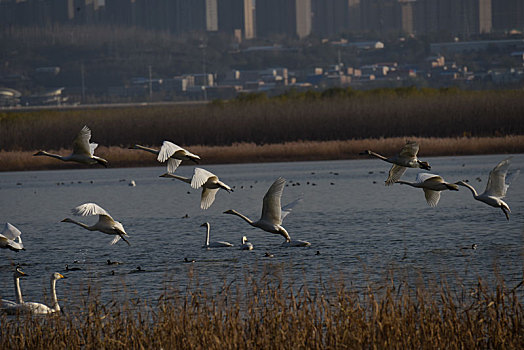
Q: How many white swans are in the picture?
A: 14